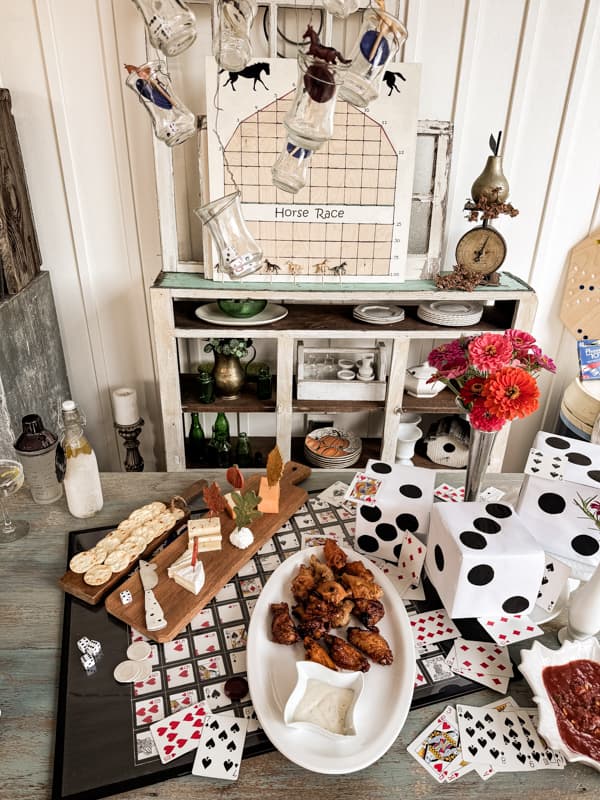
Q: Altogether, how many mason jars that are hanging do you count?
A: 8